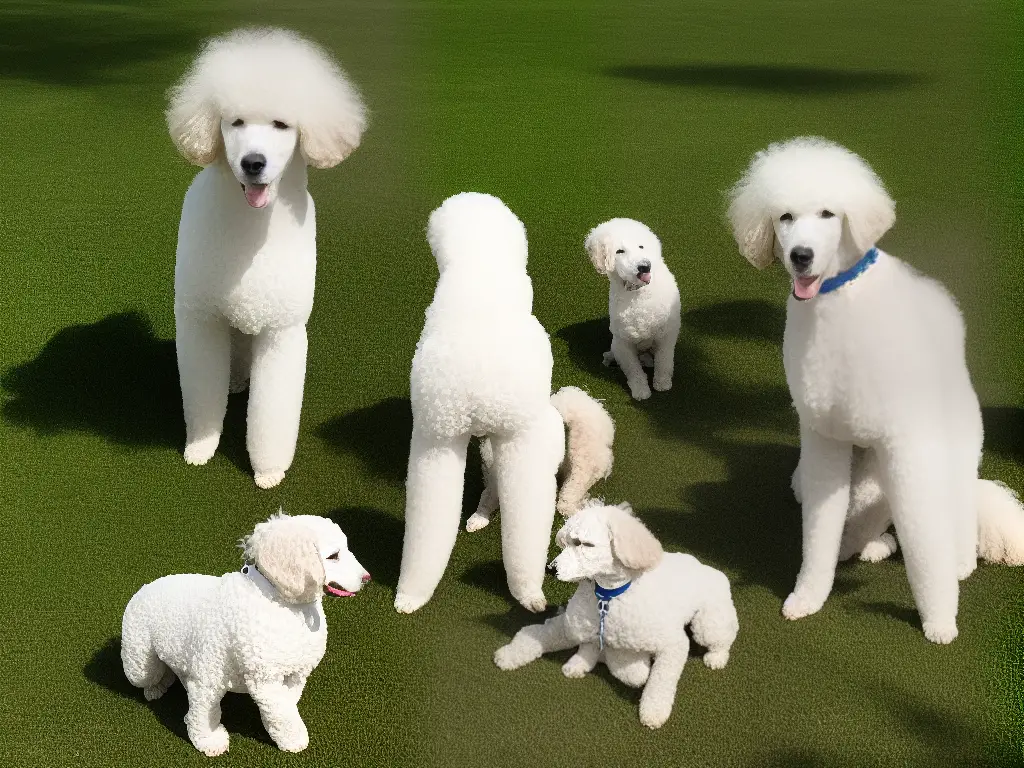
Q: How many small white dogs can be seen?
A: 3